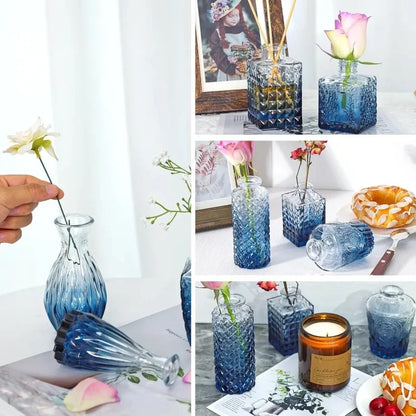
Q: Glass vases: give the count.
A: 11